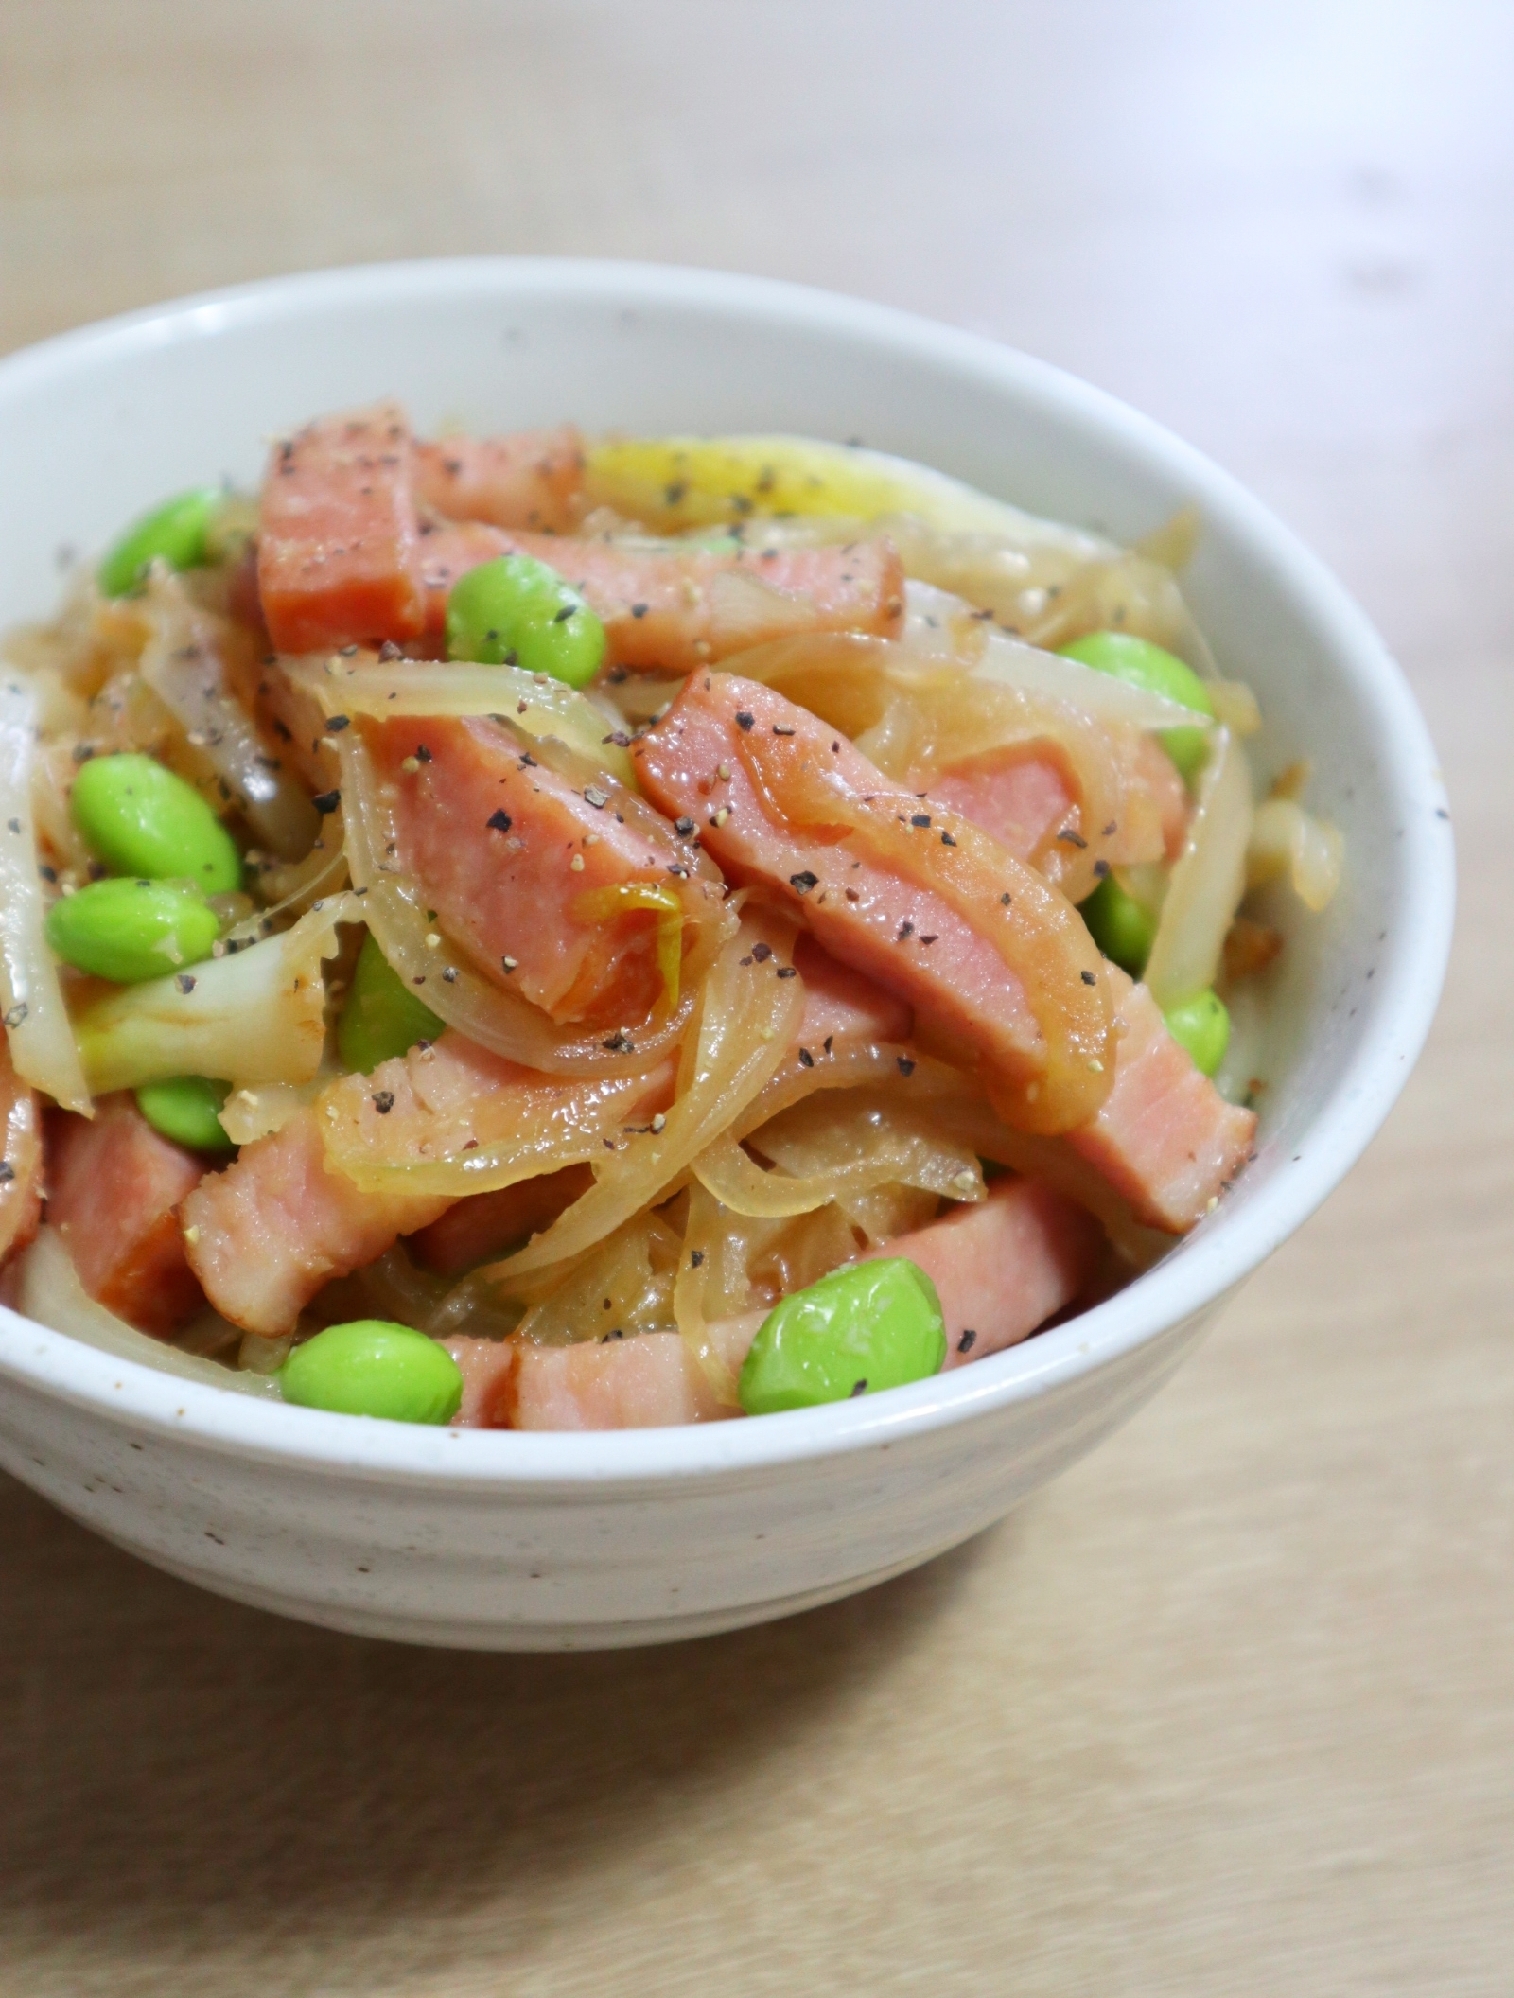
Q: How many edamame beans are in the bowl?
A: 11